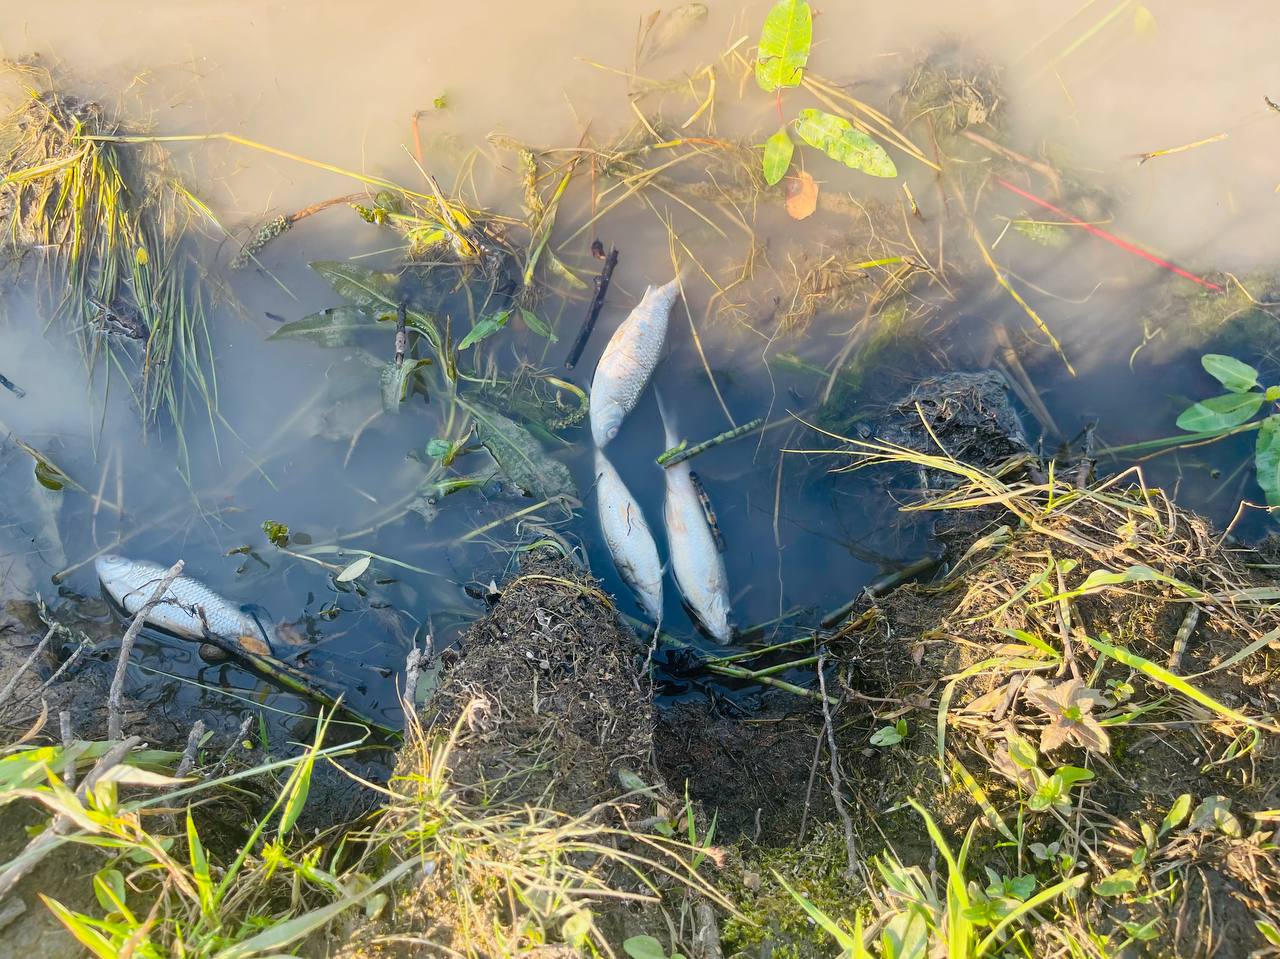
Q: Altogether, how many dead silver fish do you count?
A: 4